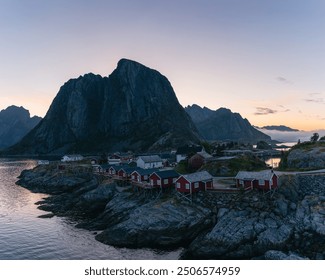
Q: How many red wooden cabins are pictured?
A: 7